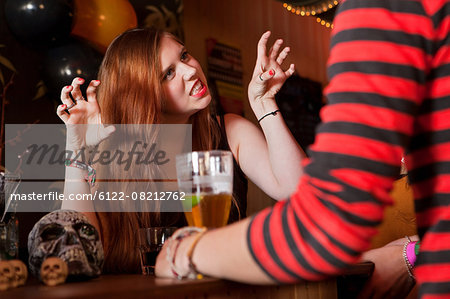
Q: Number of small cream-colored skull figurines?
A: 3